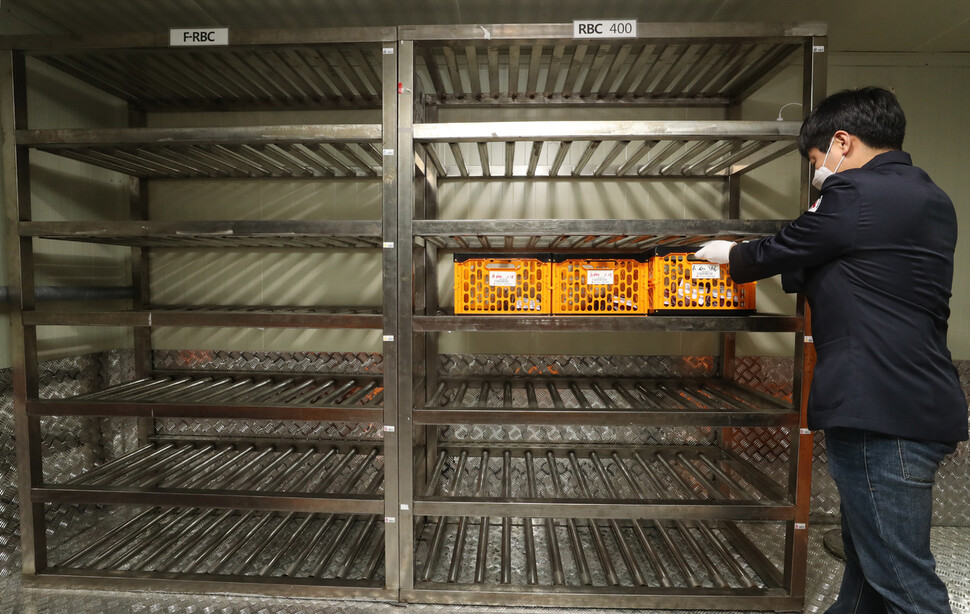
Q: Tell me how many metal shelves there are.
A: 14